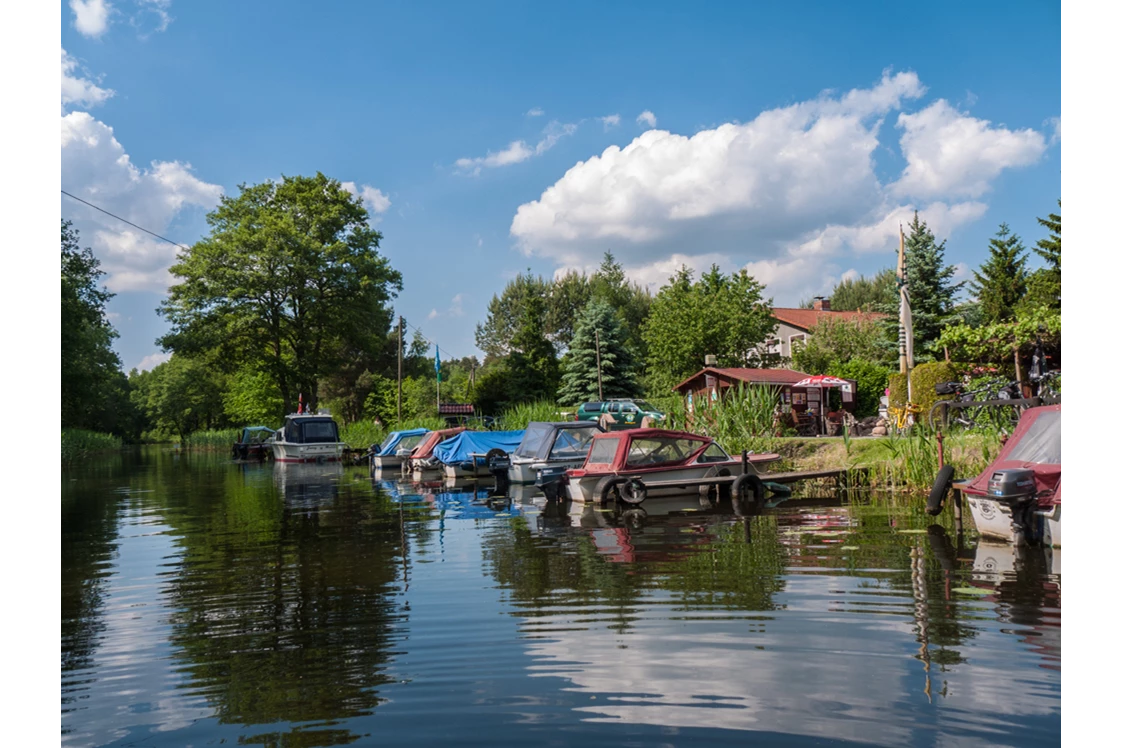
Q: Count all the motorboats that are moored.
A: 8